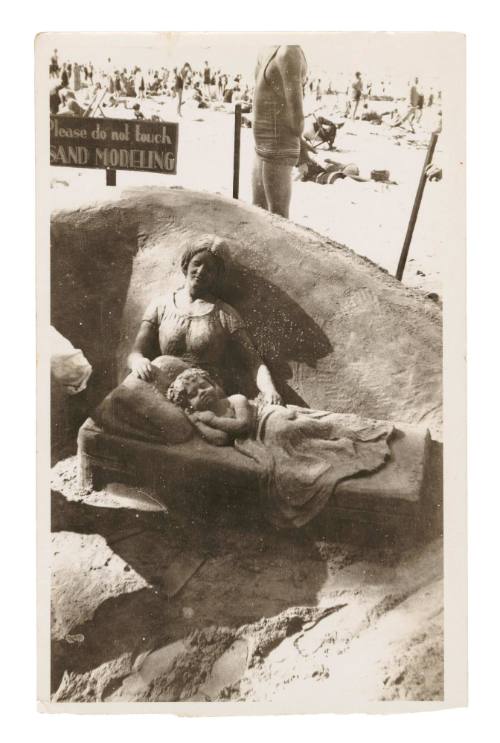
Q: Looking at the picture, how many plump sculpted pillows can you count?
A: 1